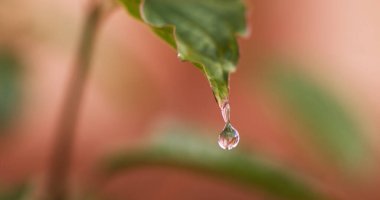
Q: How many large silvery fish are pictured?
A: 0